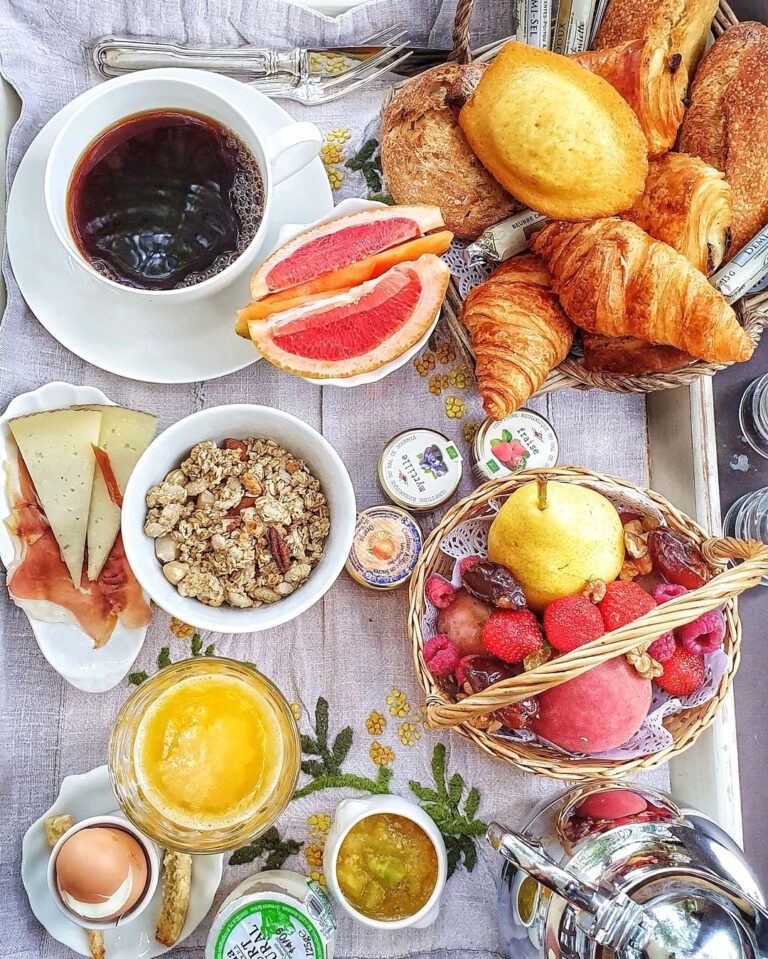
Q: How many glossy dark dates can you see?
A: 4